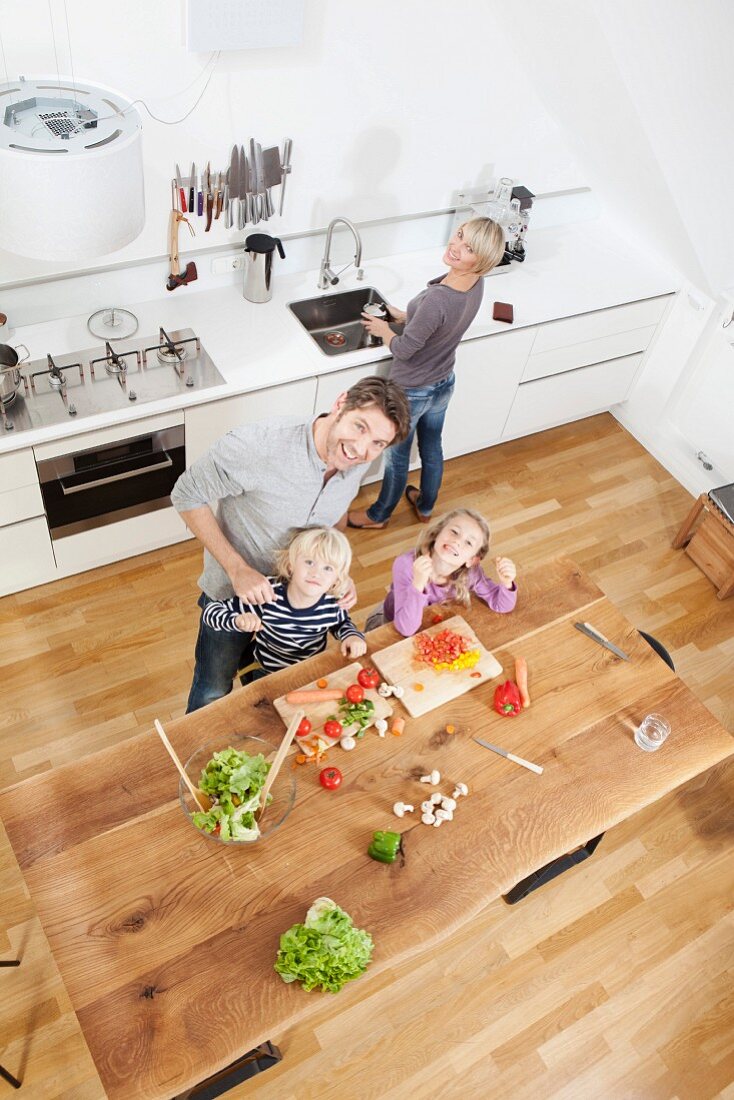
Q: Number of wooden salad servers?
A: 2